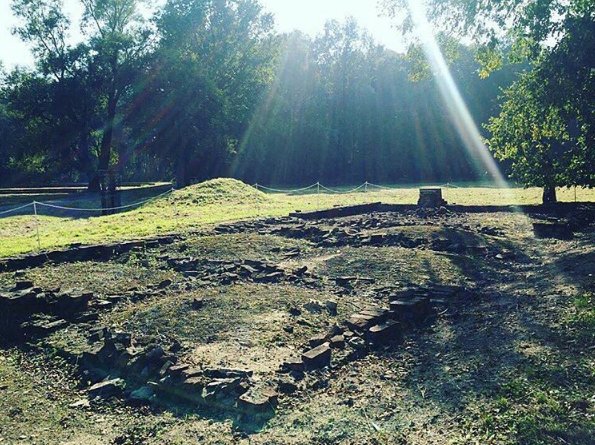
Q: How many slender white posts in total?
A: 6